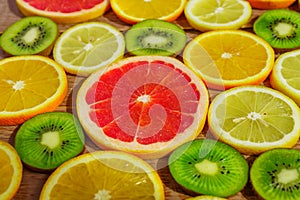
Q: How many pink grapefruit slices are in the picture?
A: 2